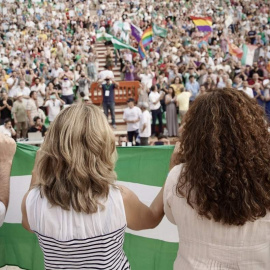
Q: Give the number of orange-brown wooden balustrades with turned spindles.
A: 1